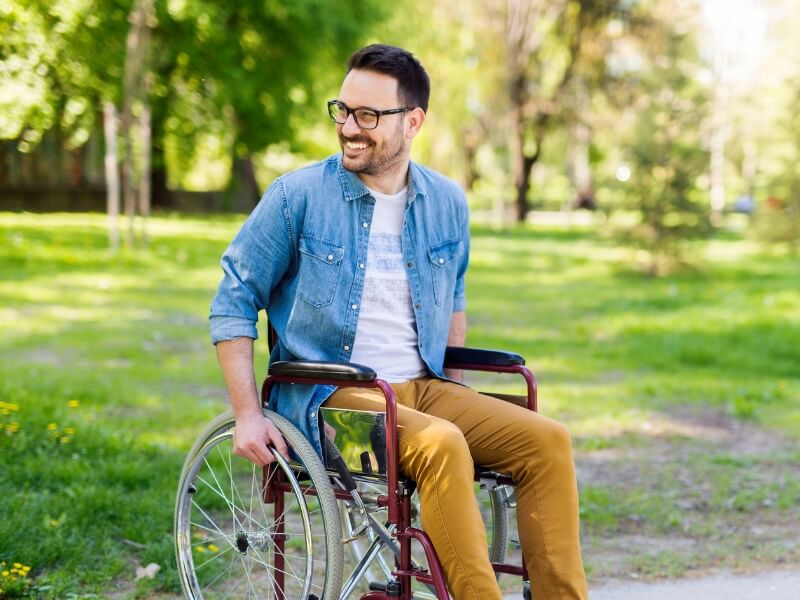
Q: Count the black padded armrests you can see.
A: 2